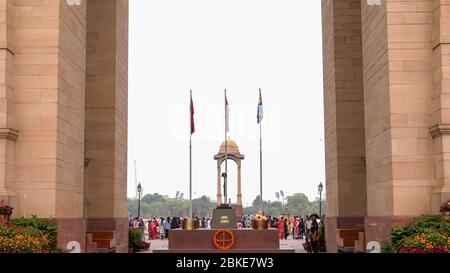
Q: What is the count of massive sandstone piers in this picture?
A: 2